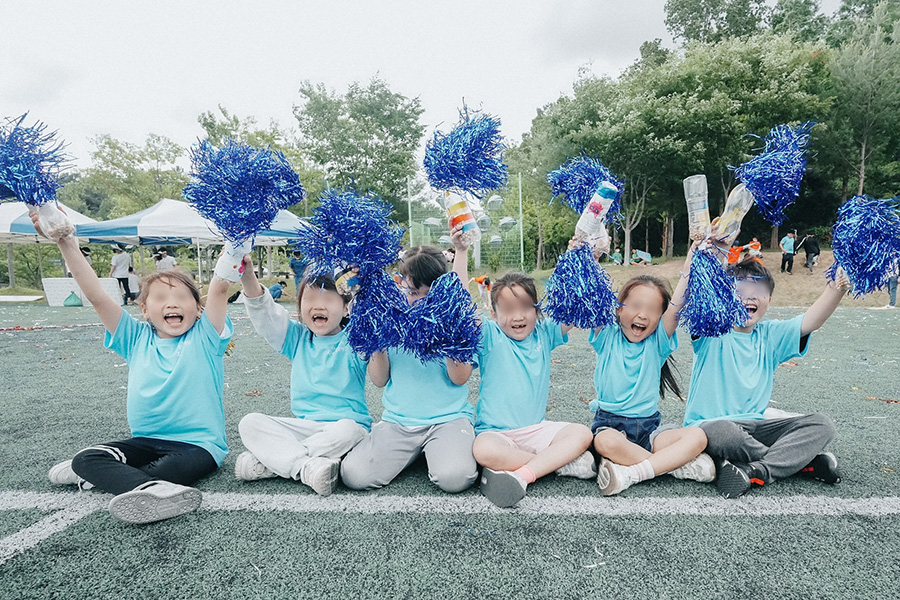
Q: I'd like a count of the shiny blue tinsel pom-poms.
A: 11